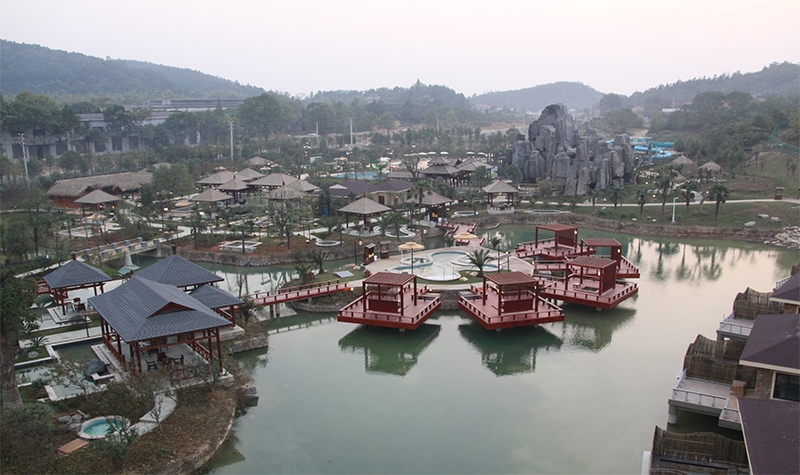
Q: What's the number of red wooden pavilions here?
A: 5